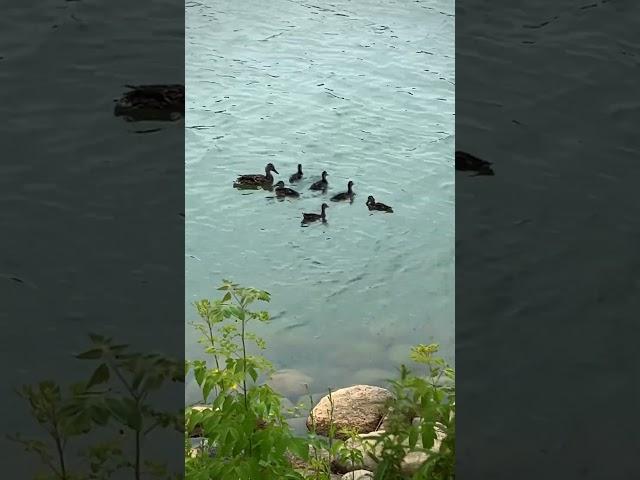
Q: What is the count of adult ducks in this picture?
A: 1